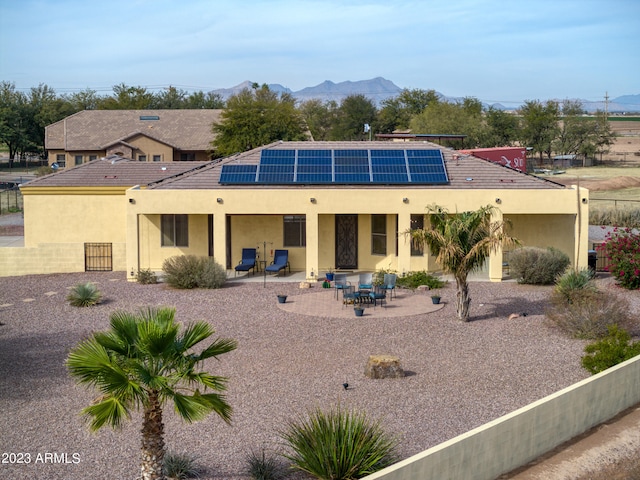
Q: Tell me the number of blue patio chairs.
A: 7